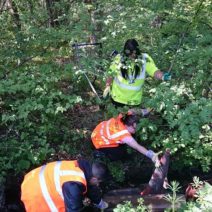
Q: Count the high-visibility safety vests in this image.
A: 3